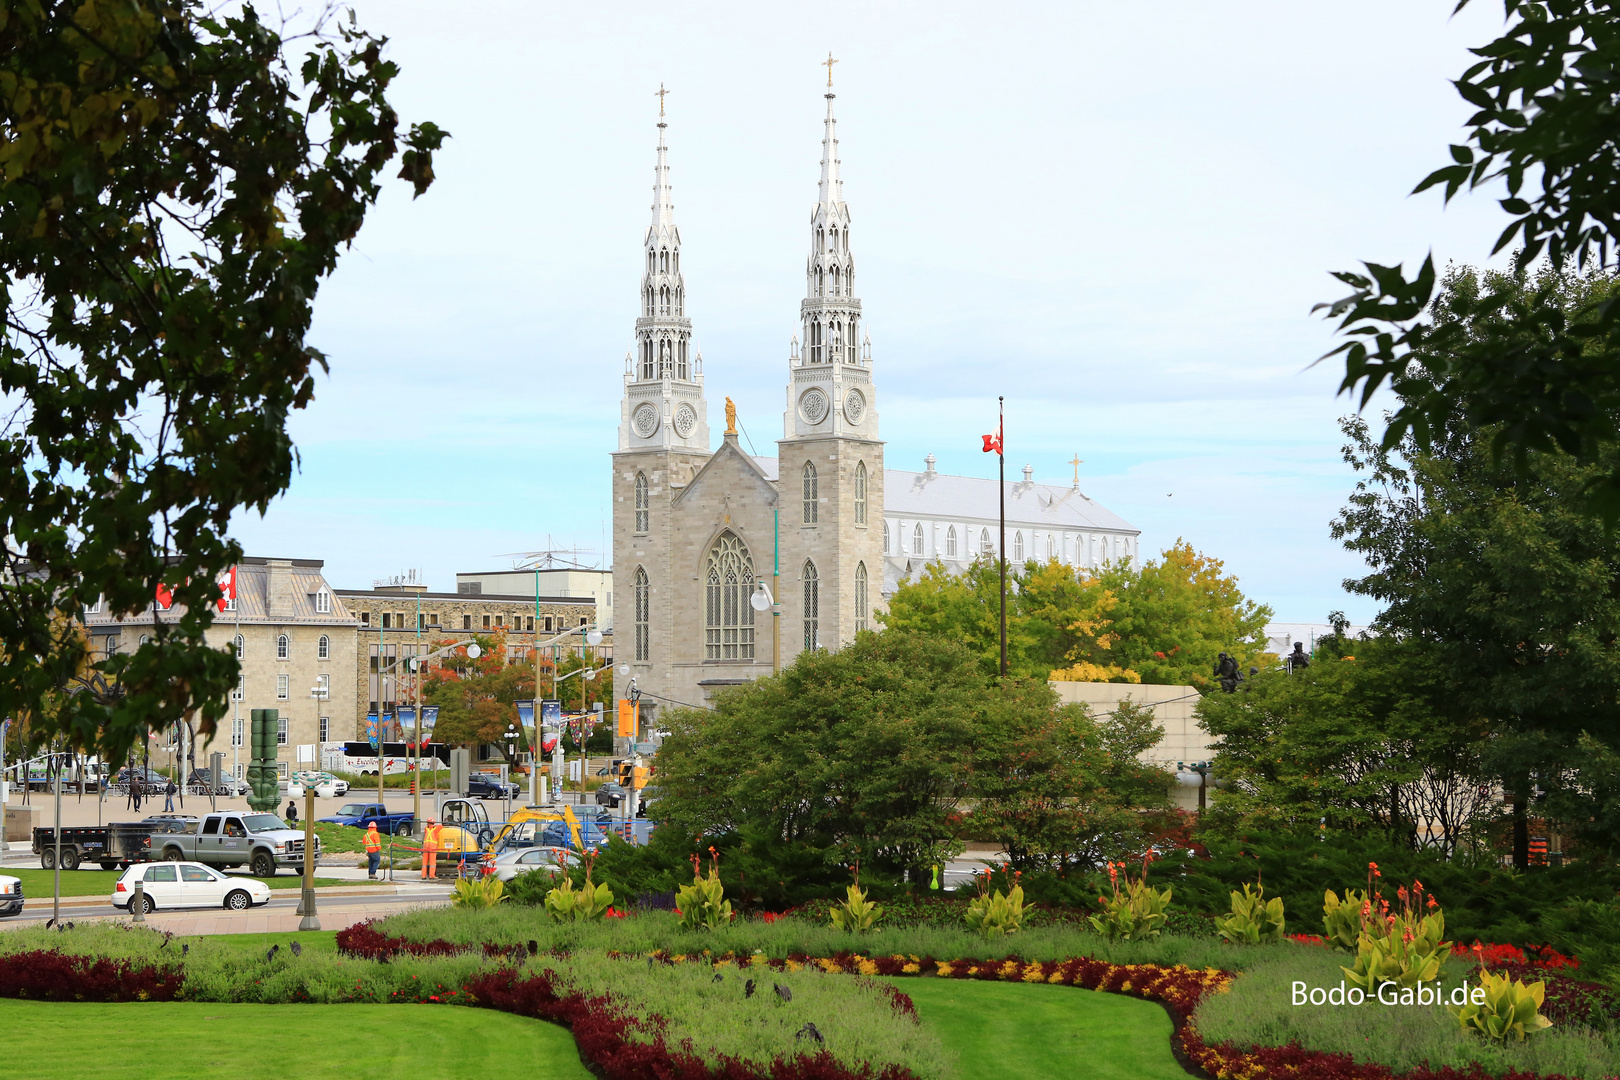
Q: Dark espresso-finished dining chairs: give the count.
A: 0